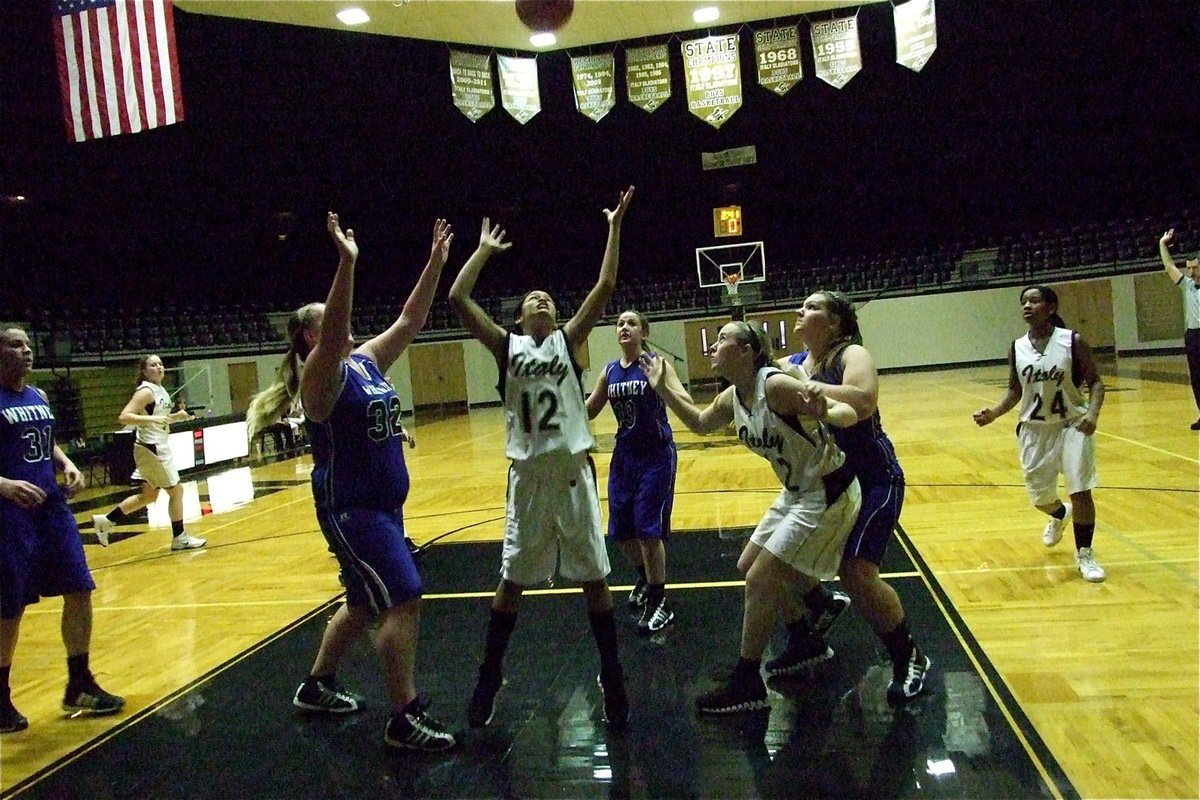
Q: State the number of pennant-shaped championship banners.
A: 8